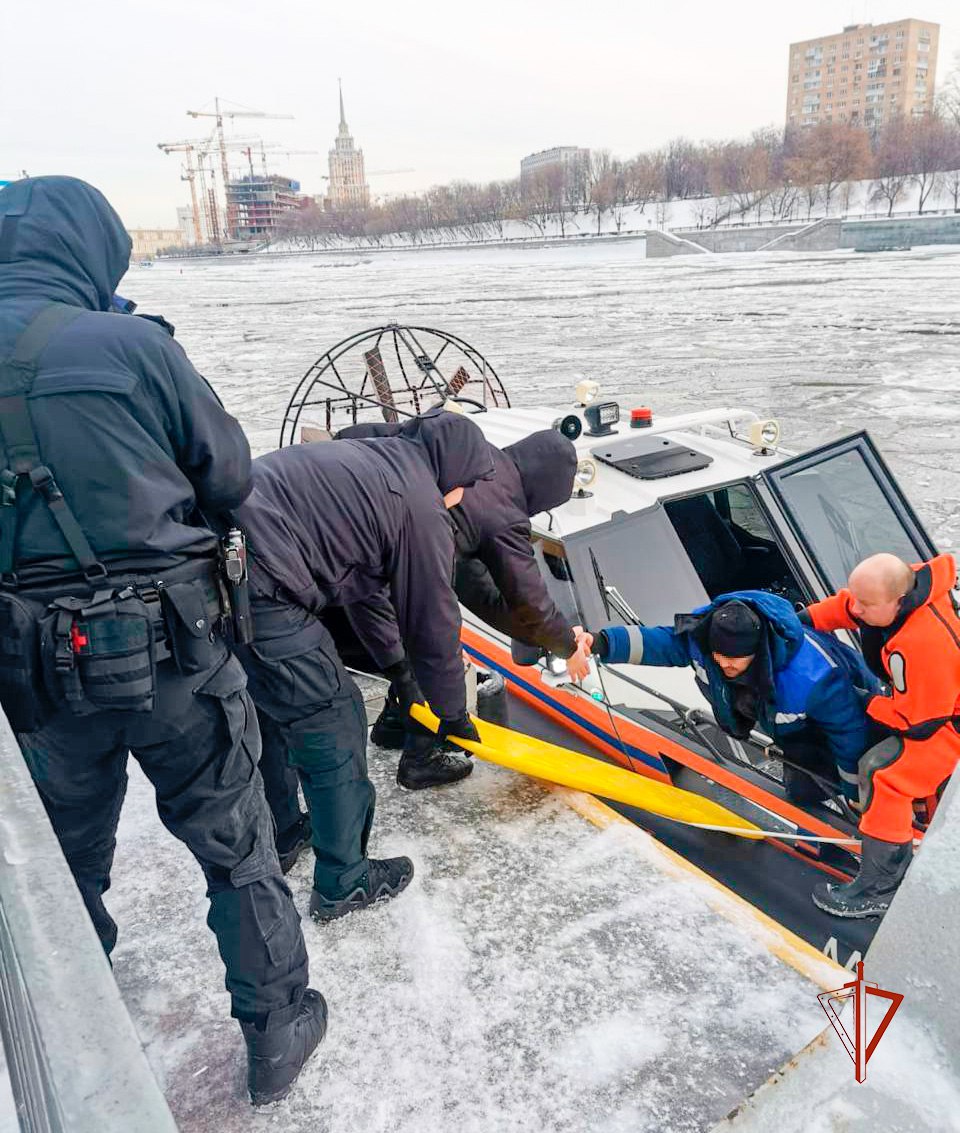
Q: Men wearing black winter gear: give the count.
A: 3